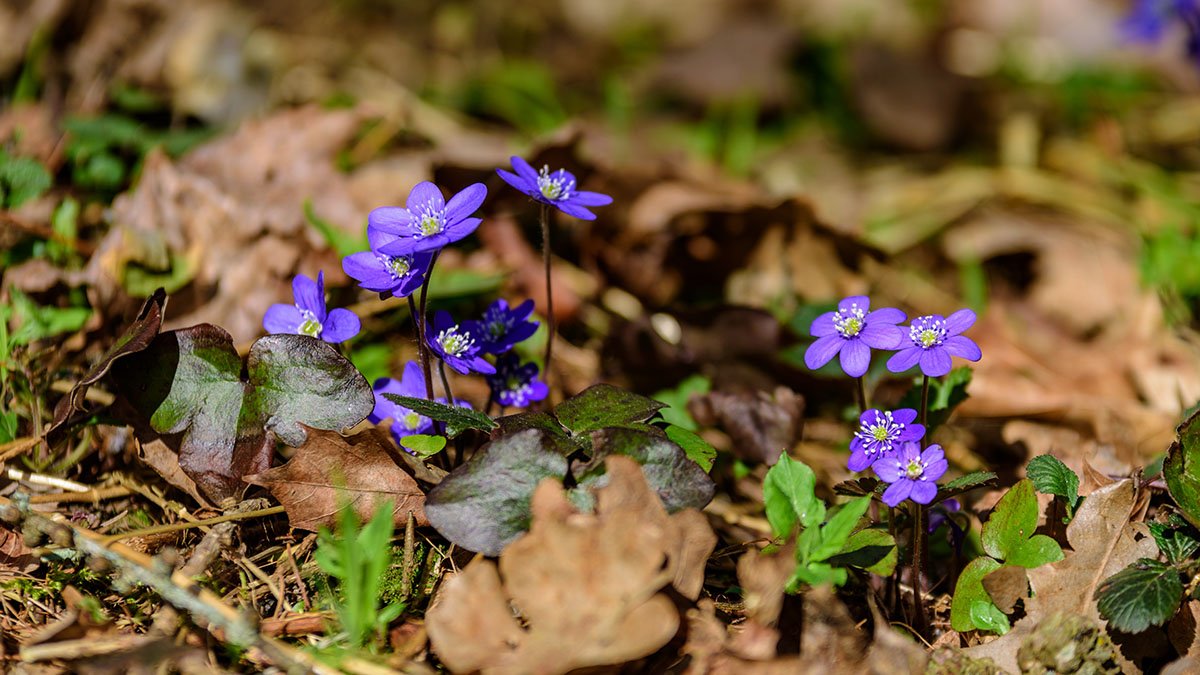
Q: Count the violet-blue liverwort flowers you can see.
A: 12